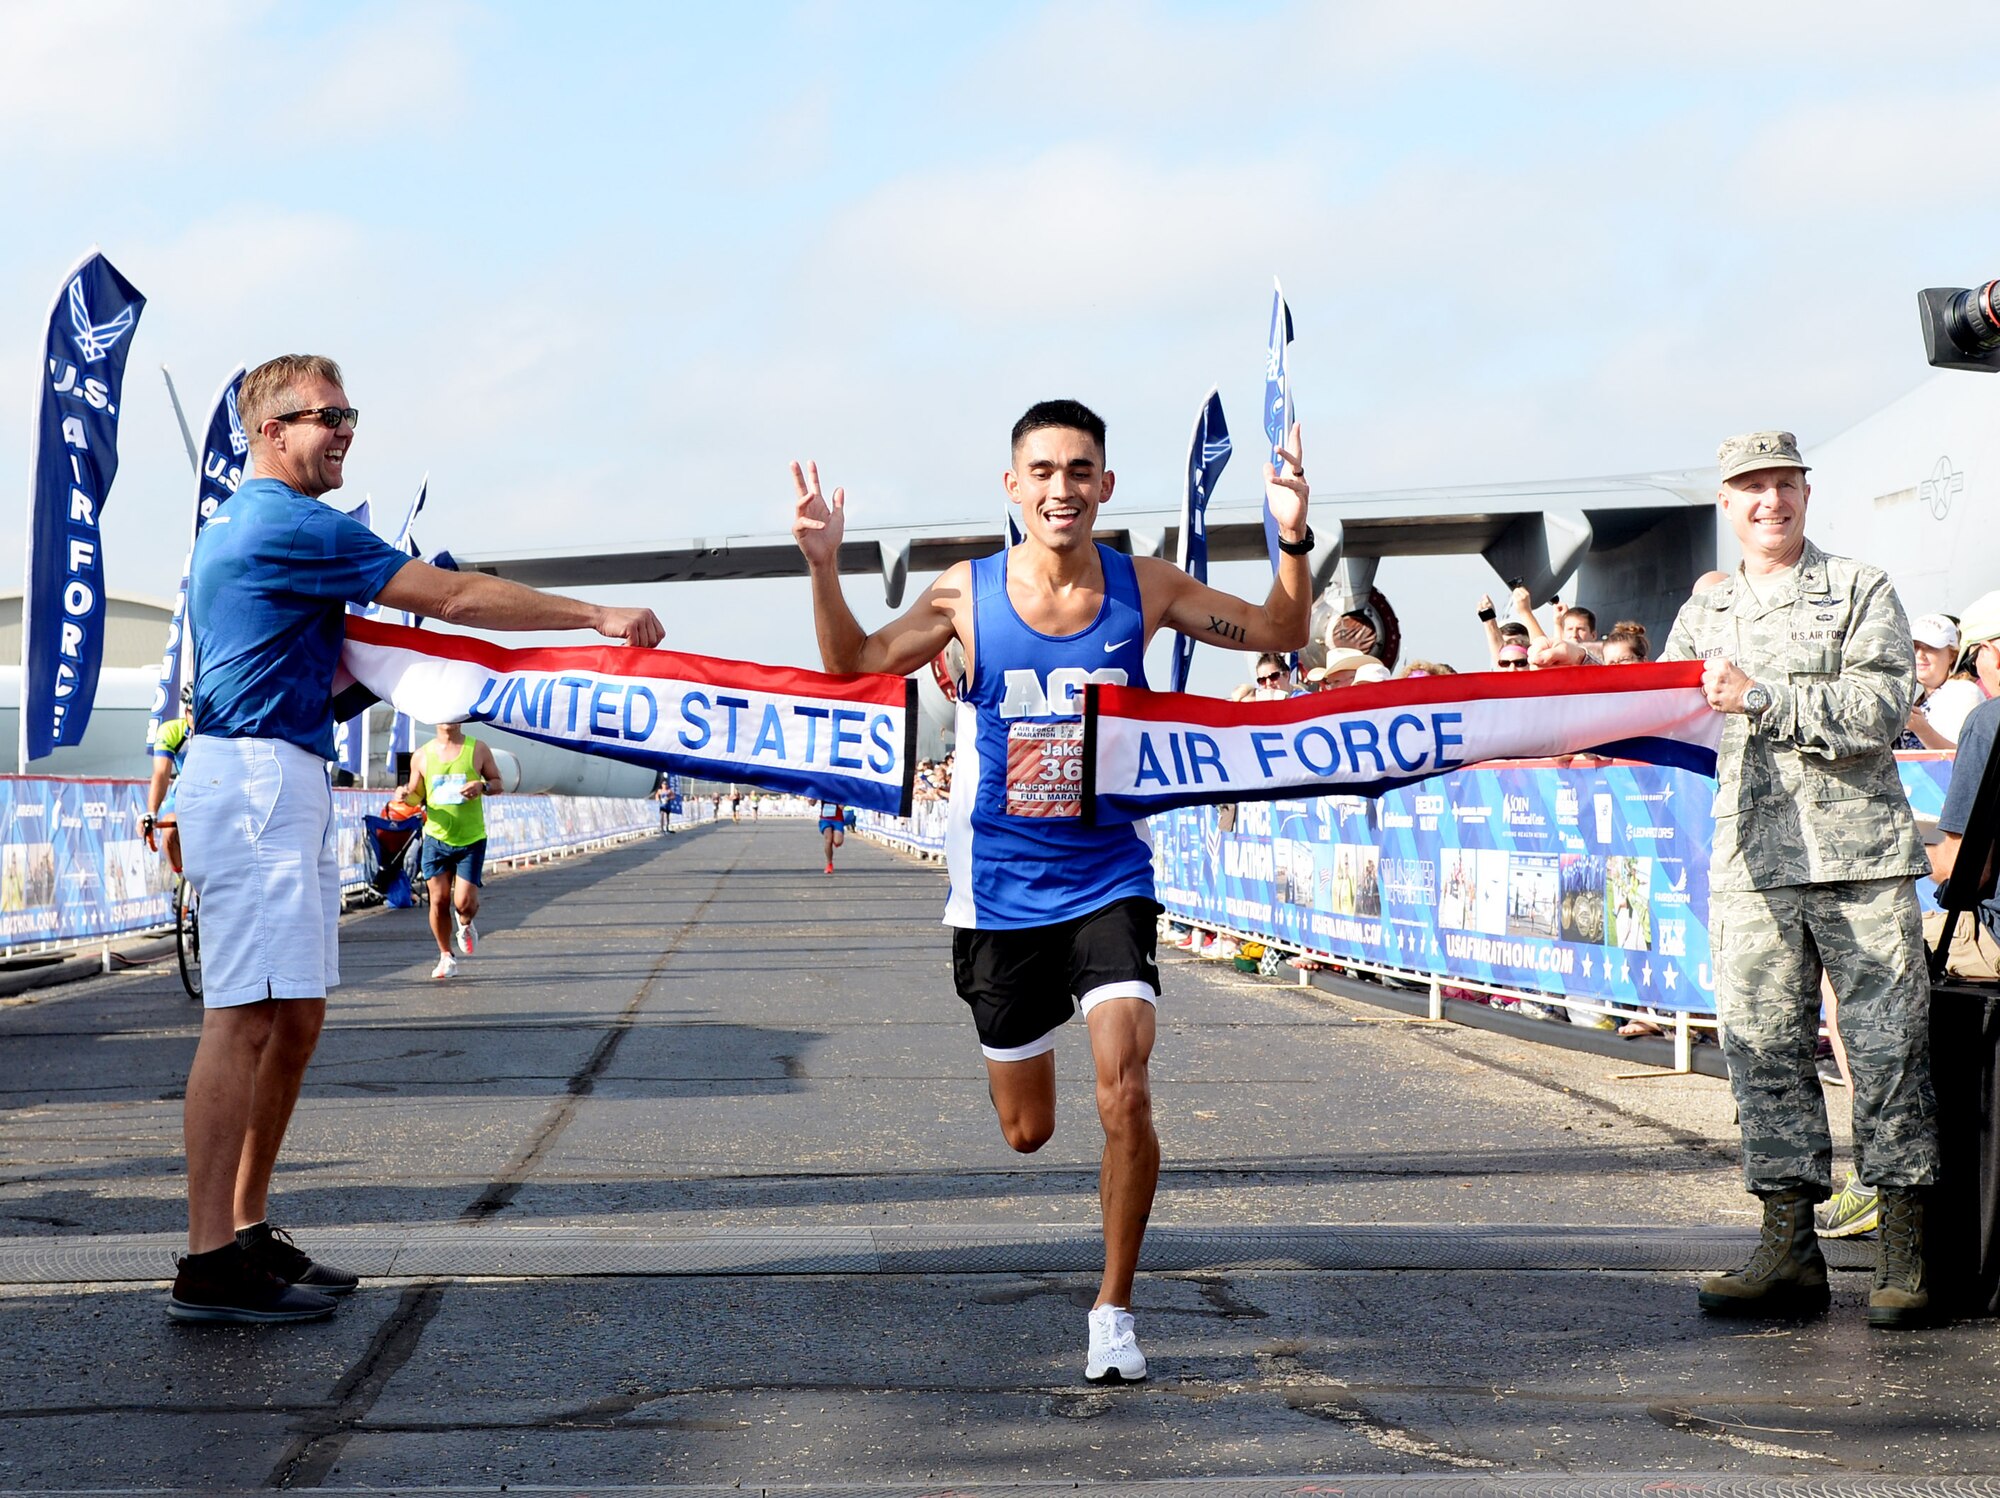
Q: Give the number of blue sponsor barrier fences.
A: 2